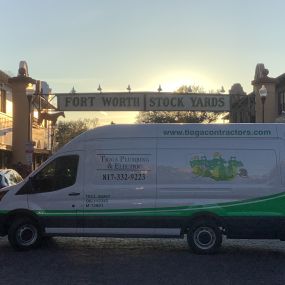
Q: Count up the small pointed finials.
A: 6